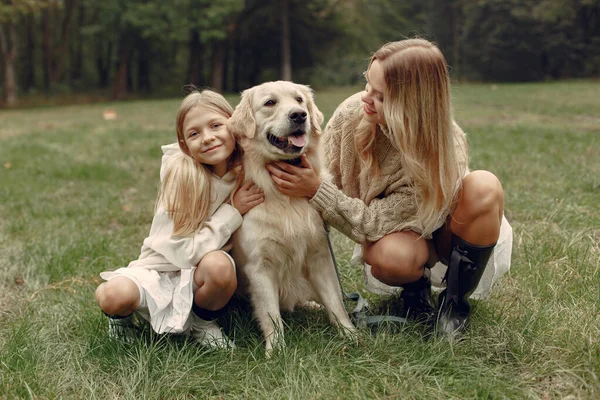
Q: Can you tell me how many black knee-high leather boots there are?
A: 2